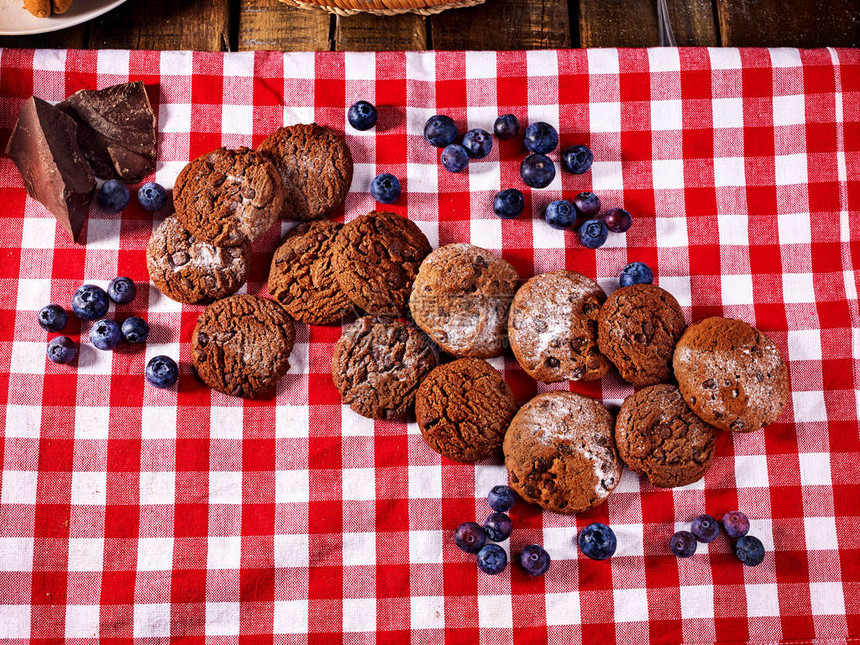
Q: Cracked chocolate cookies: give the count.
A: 14